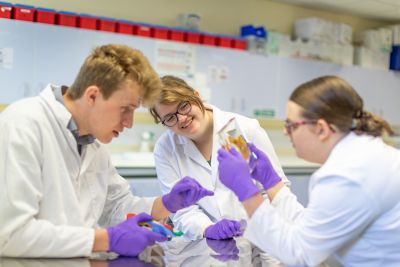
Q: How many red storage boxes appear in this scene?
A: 14